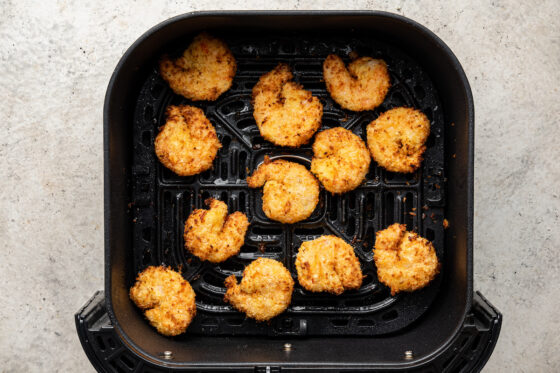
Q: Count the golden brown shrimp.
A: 12